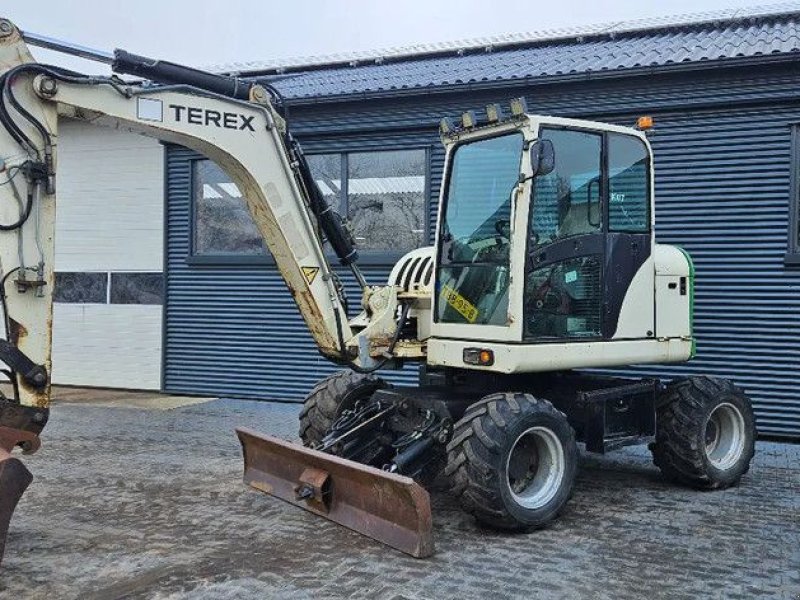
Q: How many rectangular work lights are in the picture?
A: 4